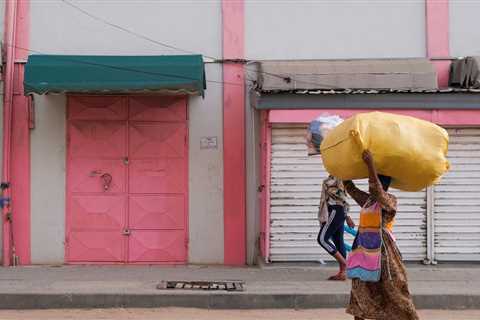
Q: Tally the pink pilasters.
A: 3